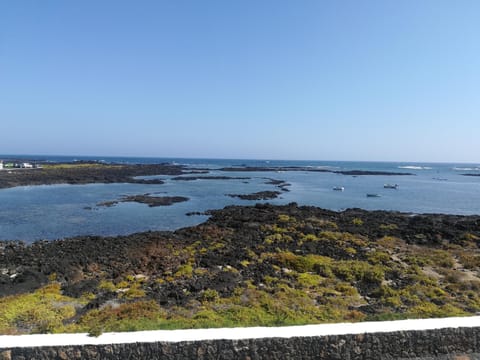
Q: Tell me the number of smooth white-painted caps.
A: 1